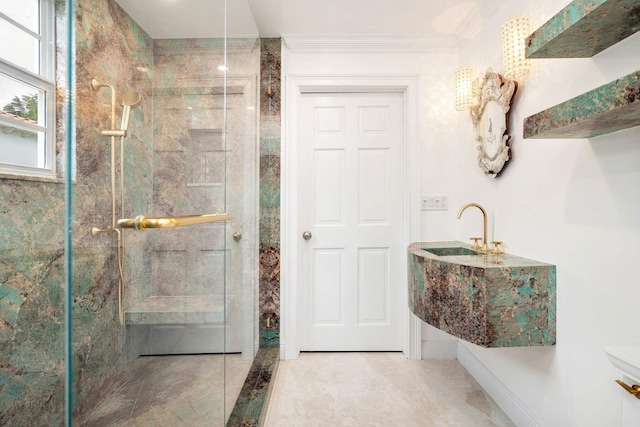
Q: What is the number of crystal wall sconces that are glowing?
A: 2